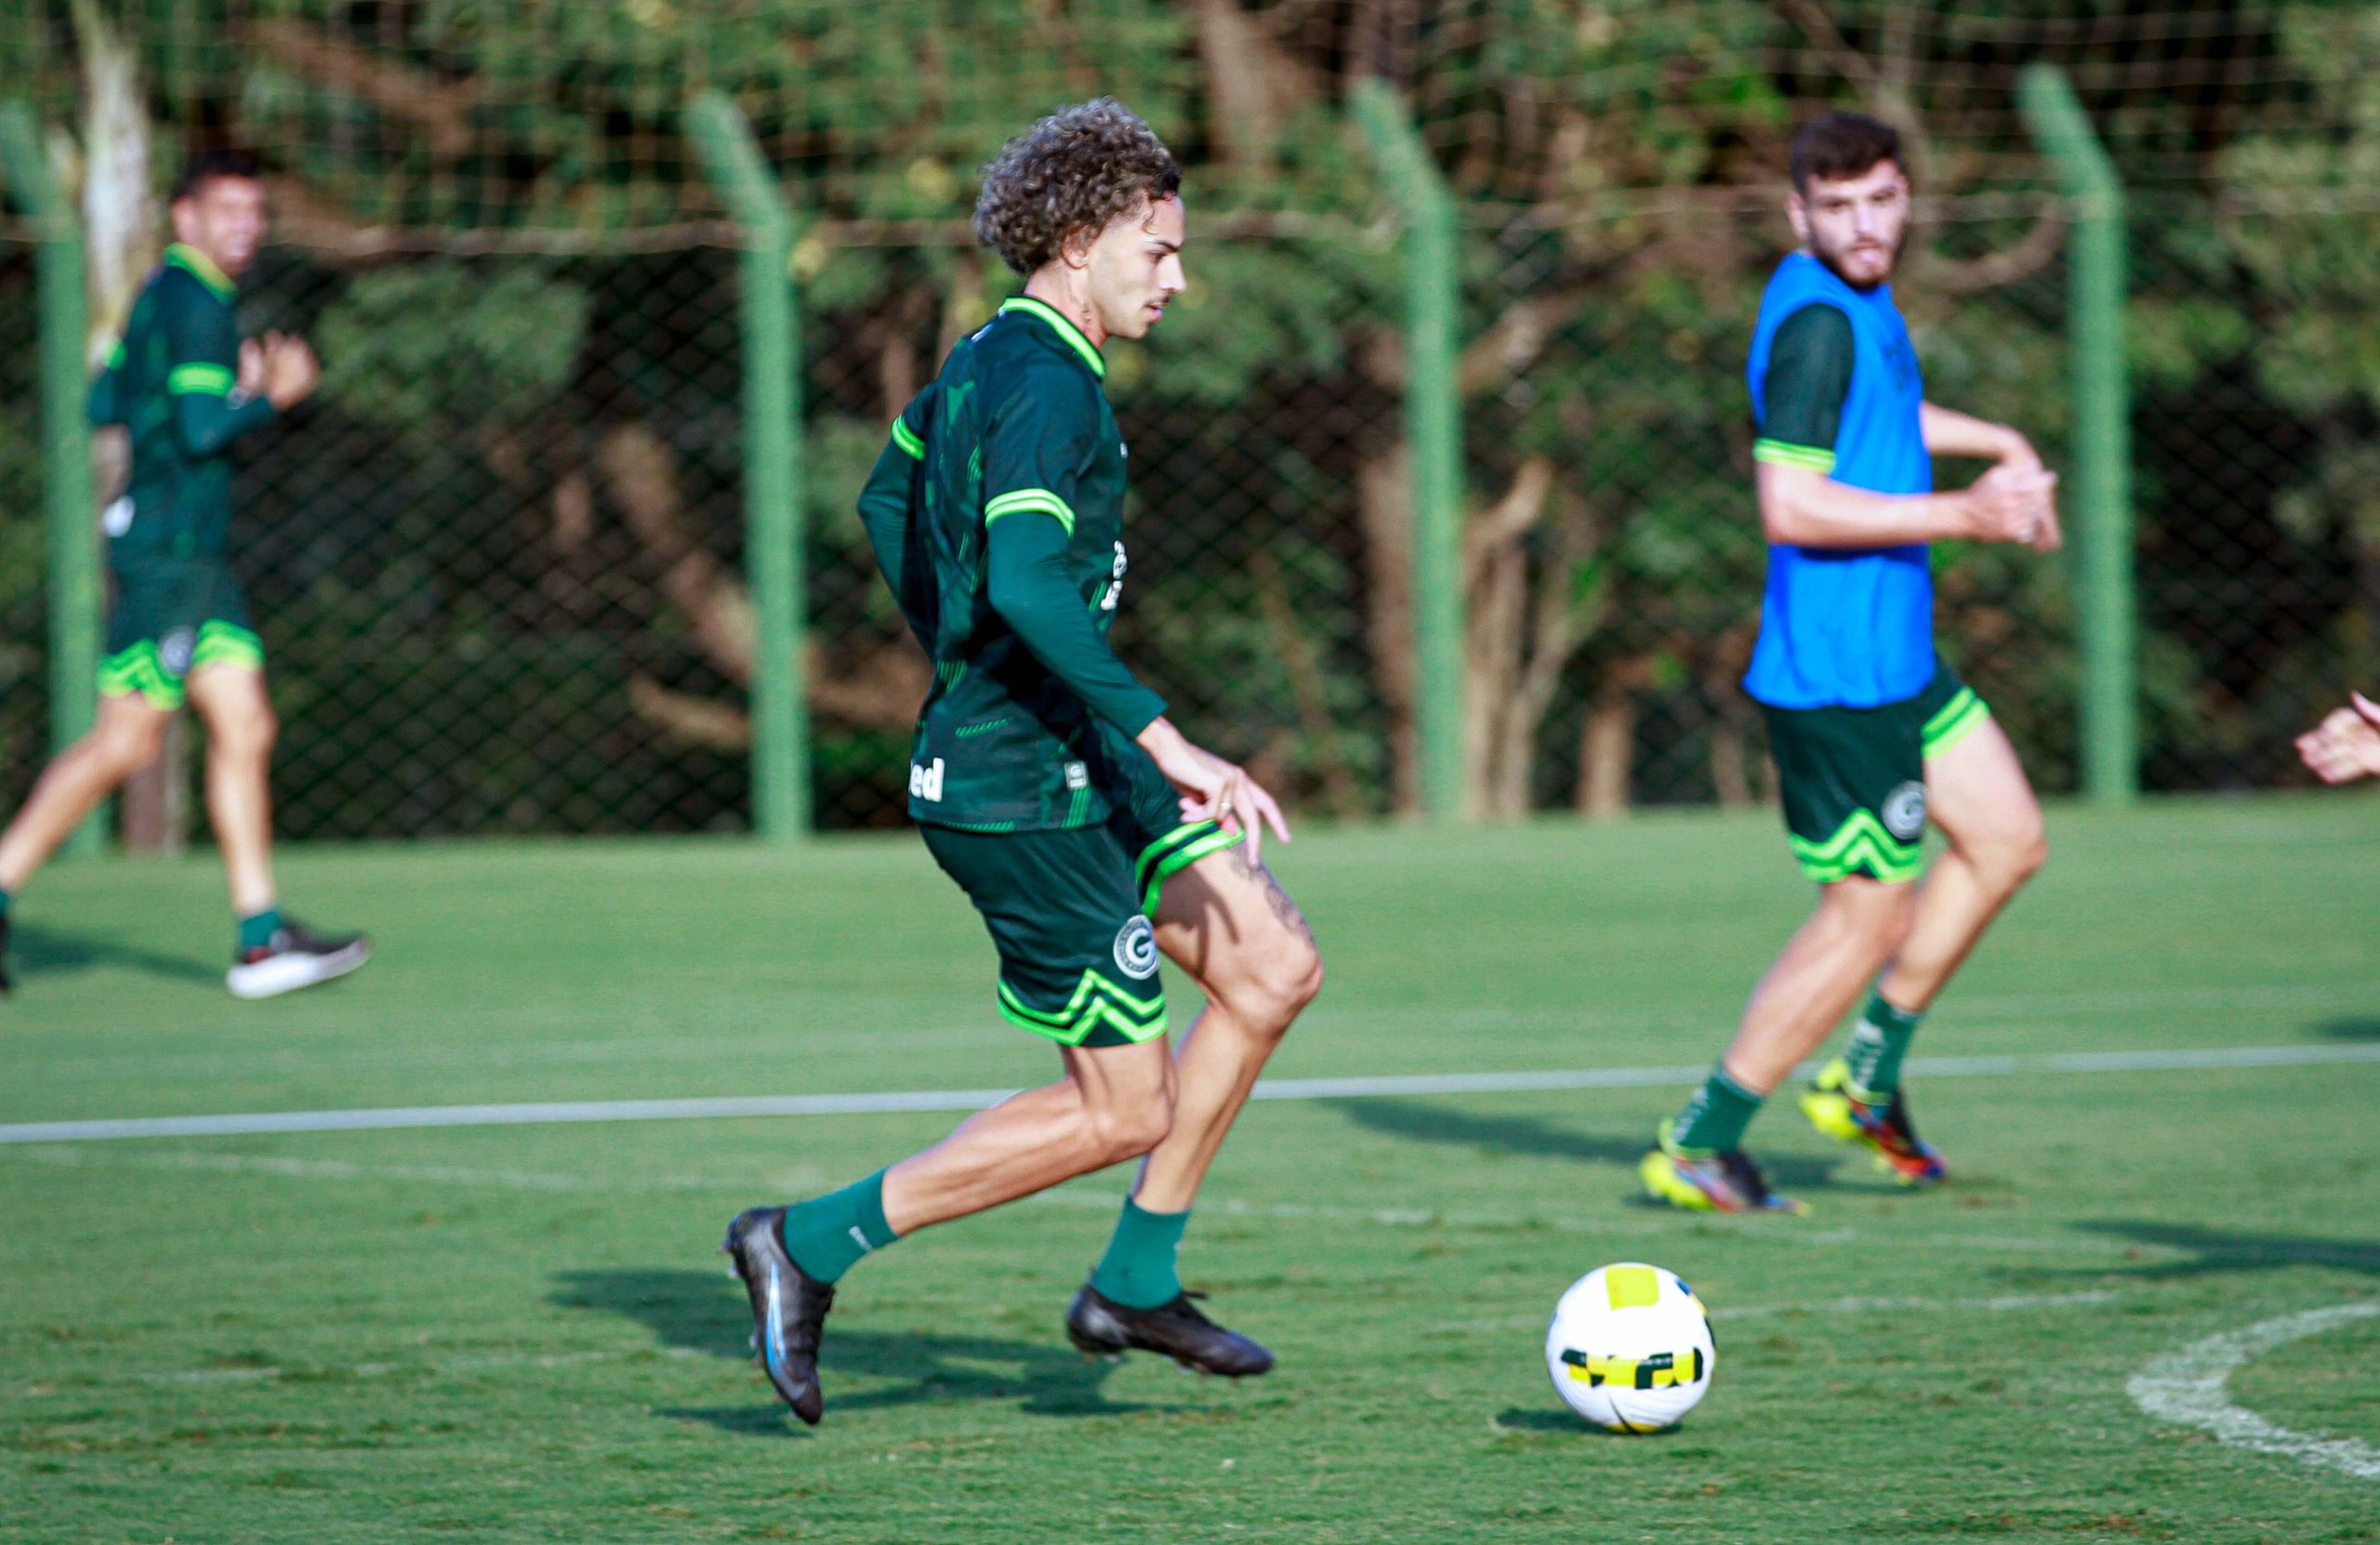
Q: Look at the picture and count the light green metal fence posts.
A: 4